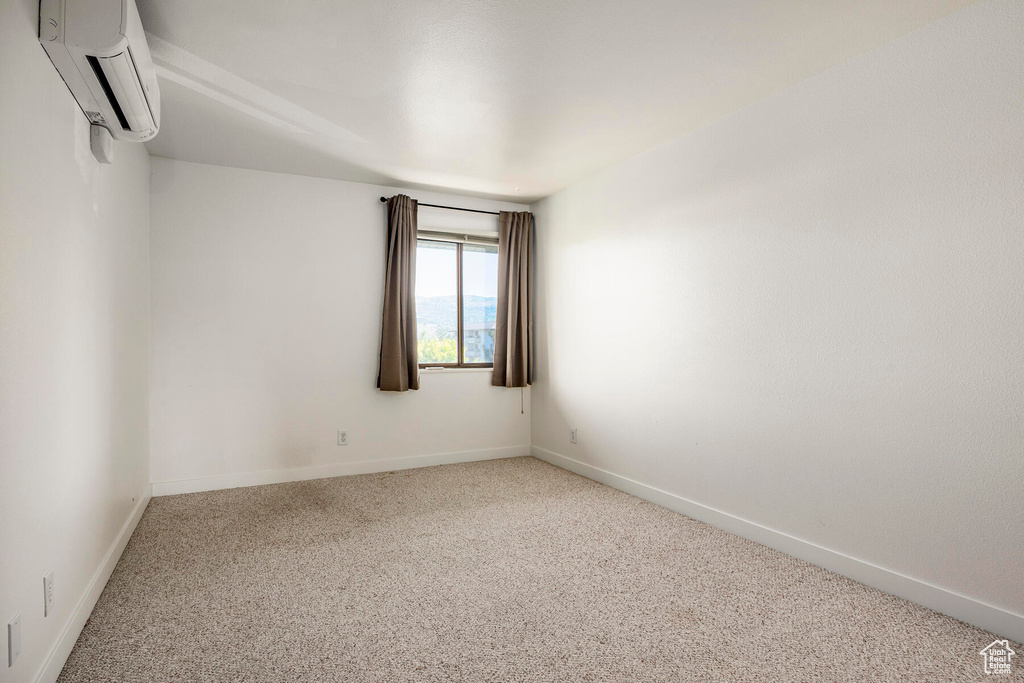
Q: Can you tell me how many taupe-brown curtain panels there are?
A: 2